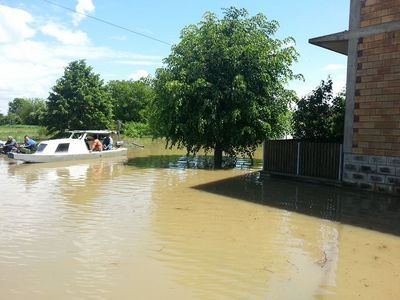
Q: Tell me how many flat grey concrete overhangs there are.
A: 1